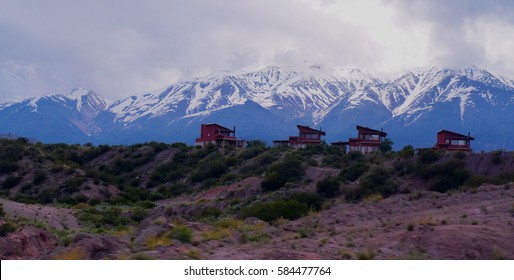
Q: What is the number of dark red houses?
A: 4